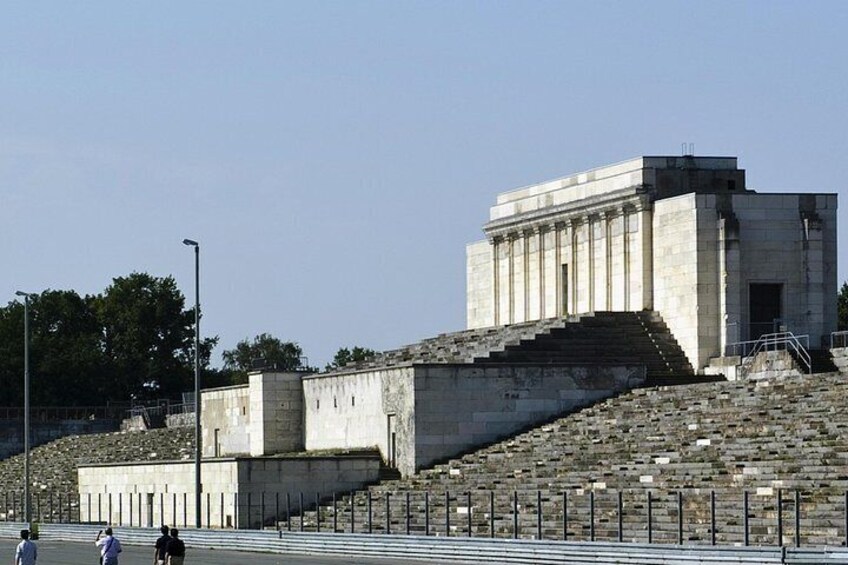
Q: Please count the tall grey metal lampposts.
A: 2